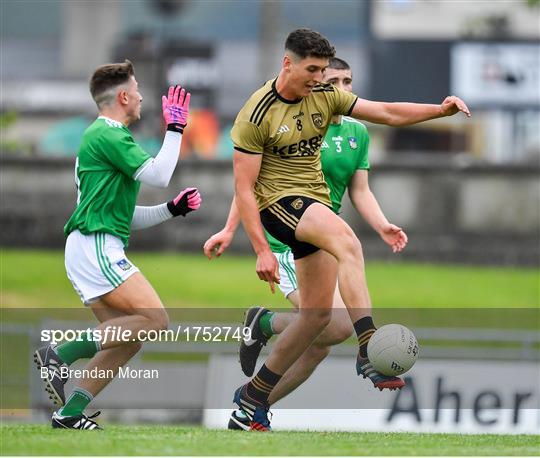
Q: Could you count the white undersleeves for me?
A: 2